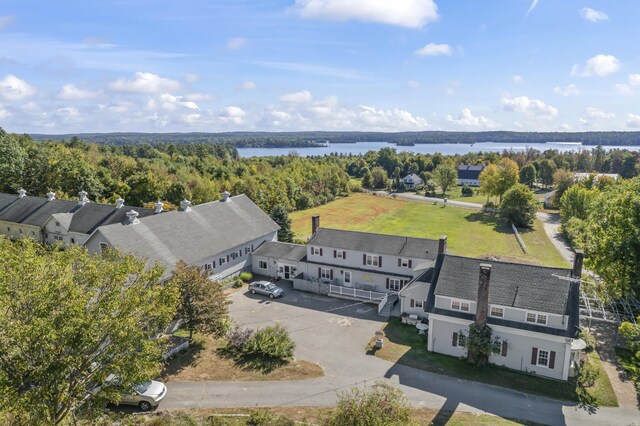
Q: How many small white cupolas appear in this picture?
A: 8